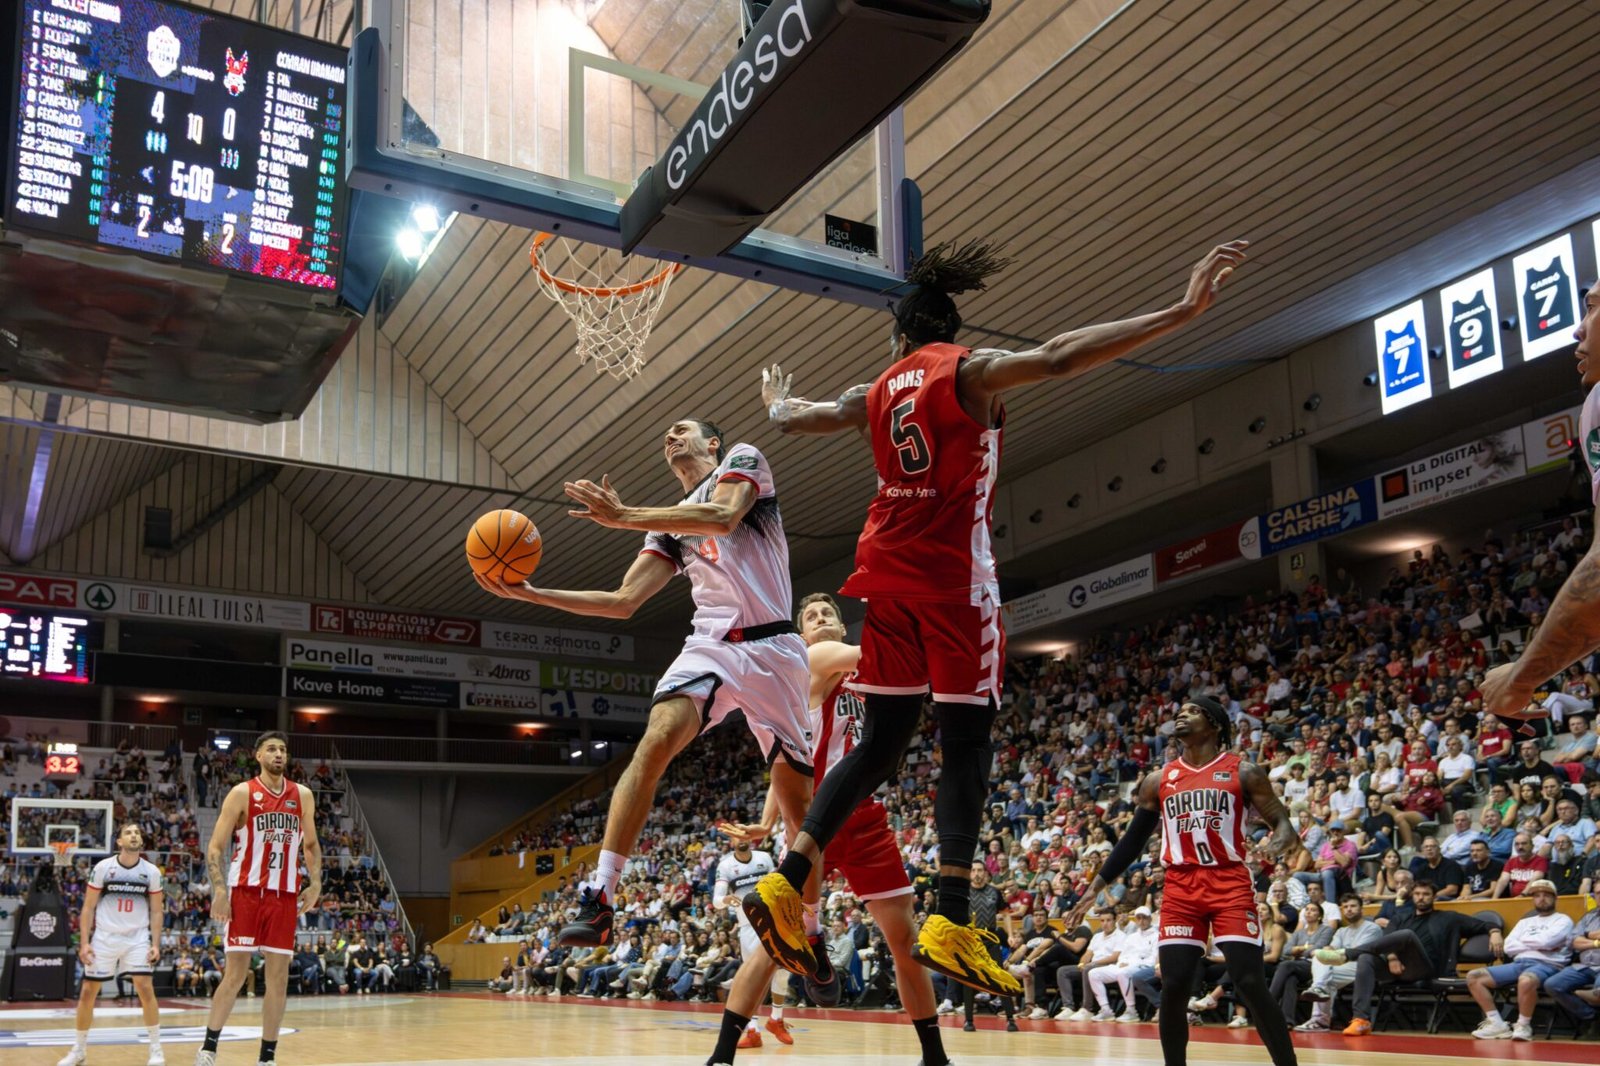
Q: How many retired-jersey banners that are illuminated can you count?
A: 3